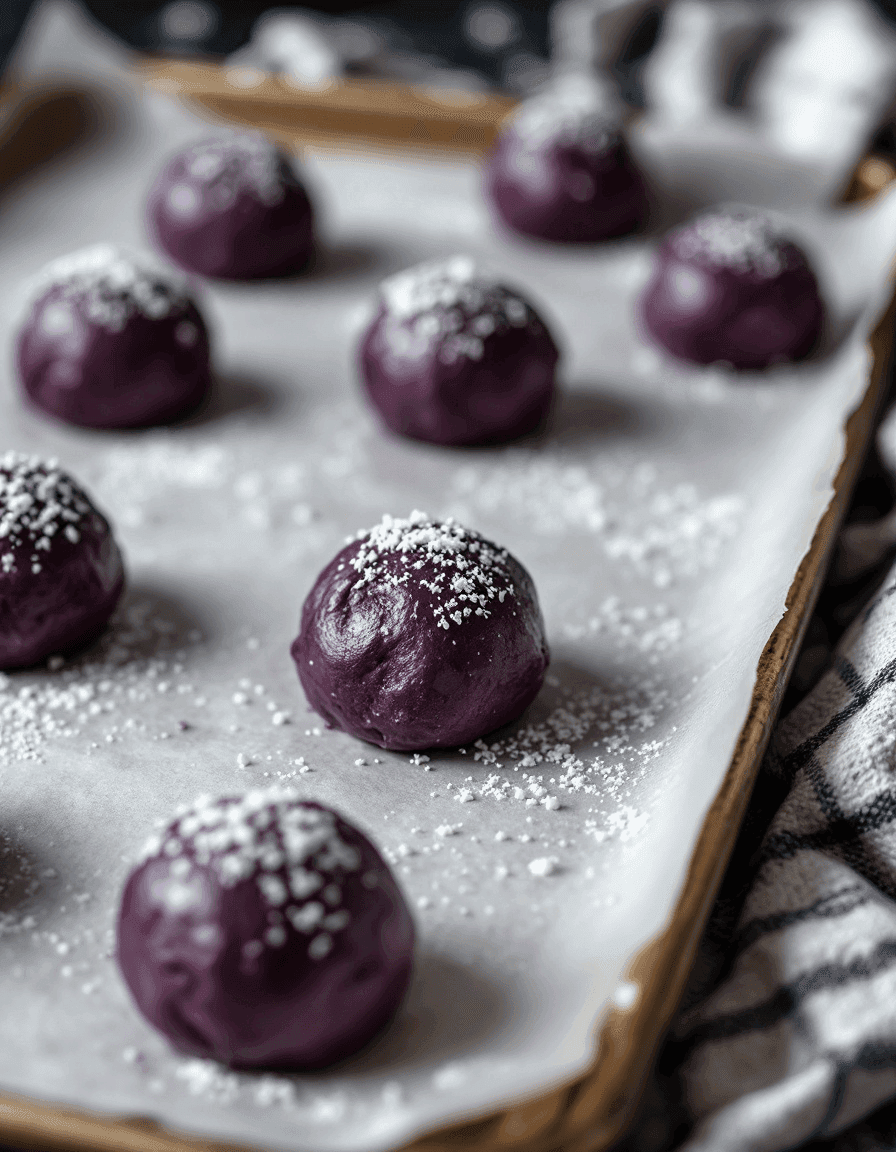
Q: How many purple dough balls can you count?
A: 8